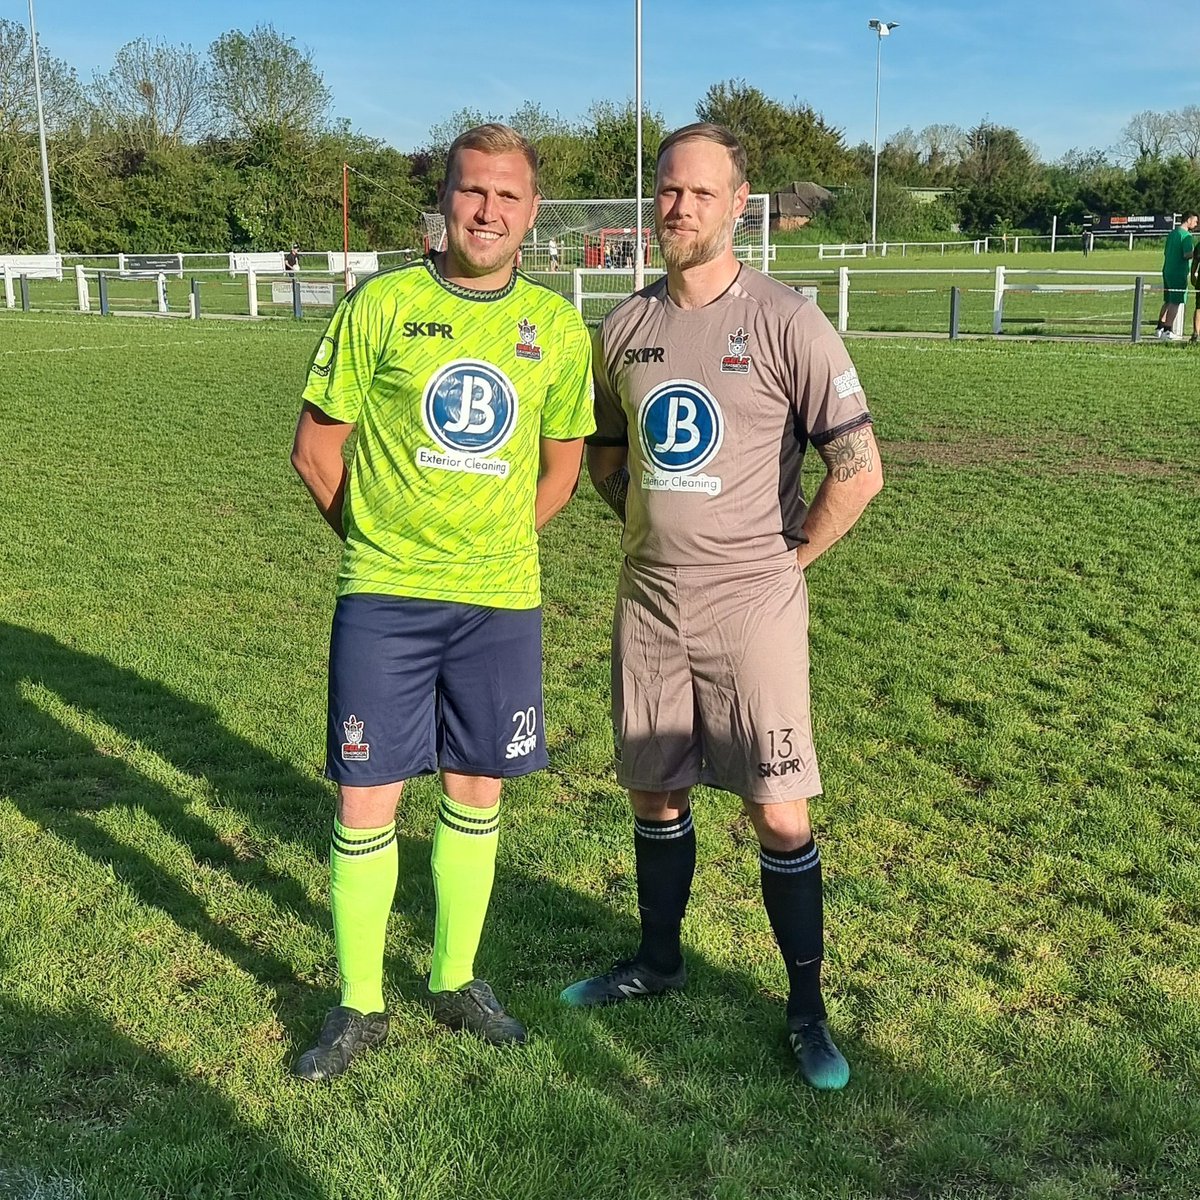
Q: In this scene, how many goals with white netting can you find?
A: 1